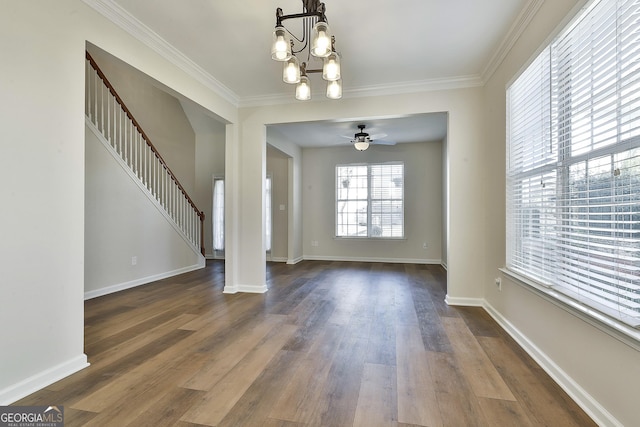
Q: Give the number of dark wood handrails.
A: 1